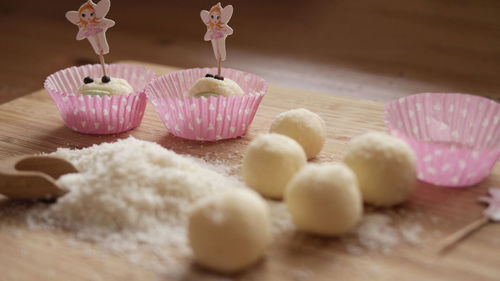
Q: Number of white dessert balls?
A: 5